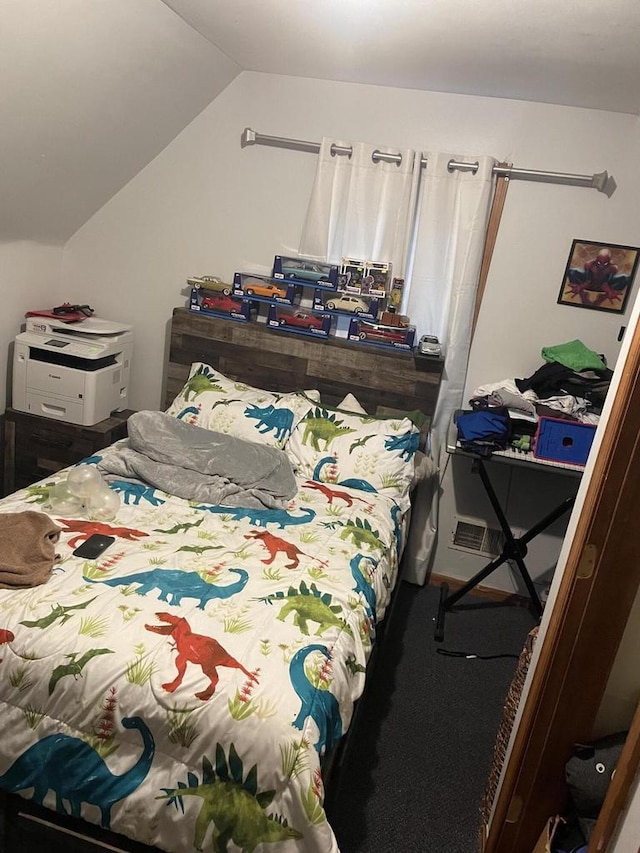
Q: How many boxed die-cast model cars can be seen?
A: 6